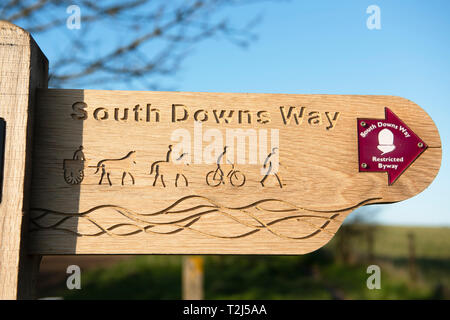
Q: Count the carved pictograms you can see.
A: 4